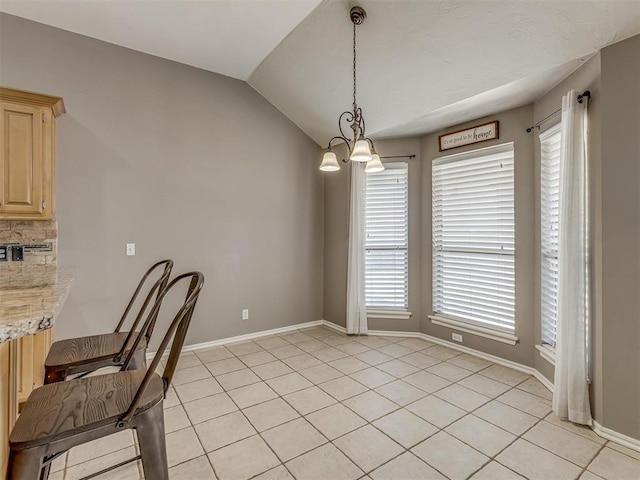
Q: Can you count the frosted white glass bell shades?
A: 3